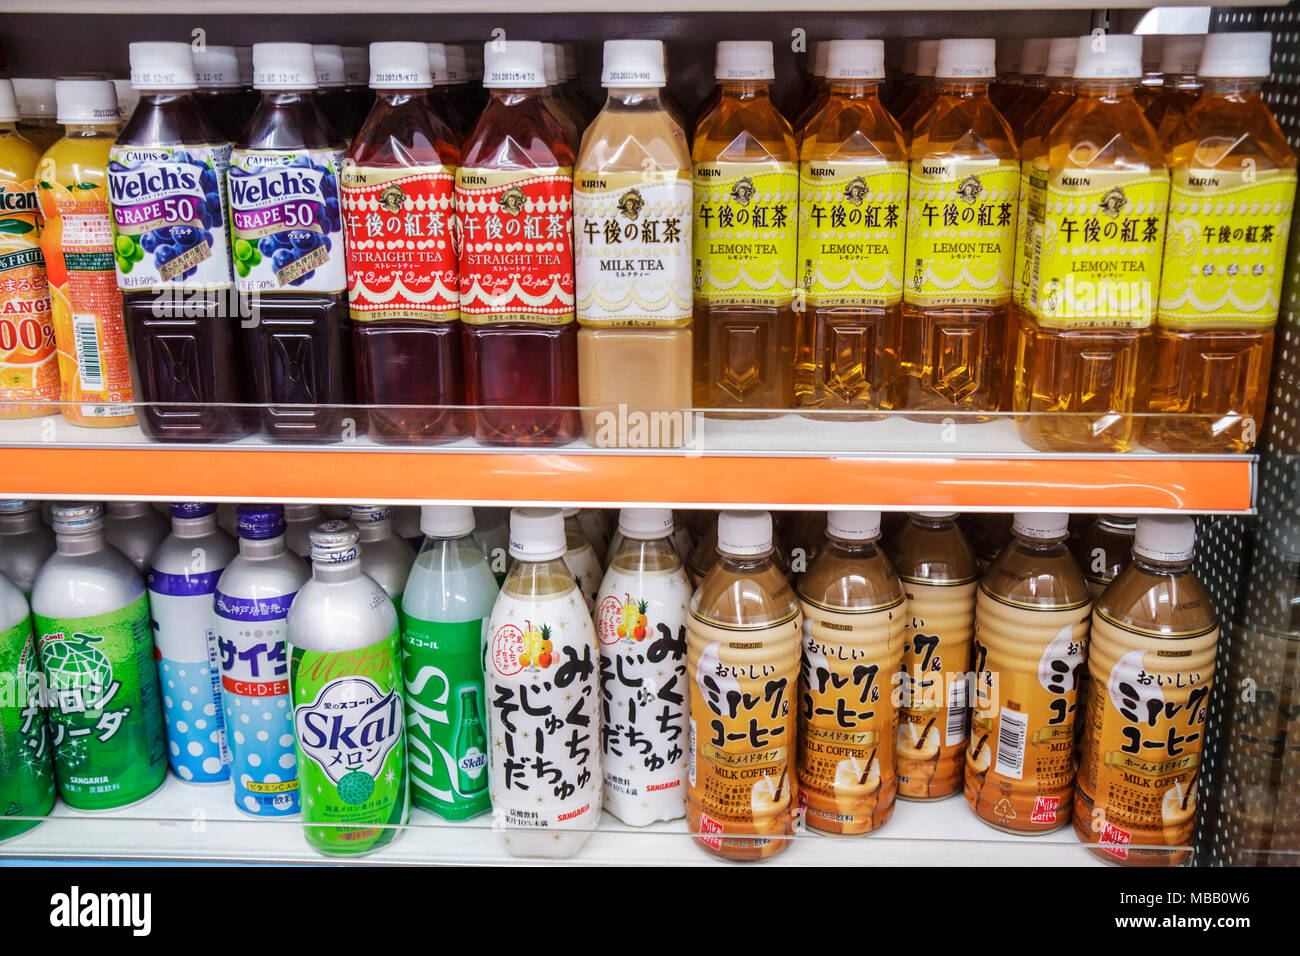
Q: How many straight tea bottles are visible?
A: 2